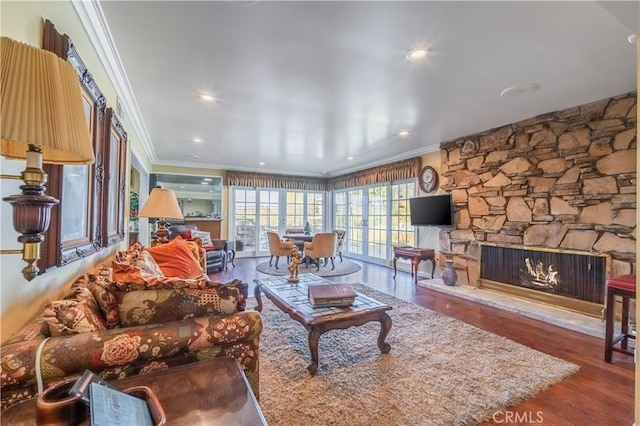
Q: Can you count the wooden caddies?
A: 1